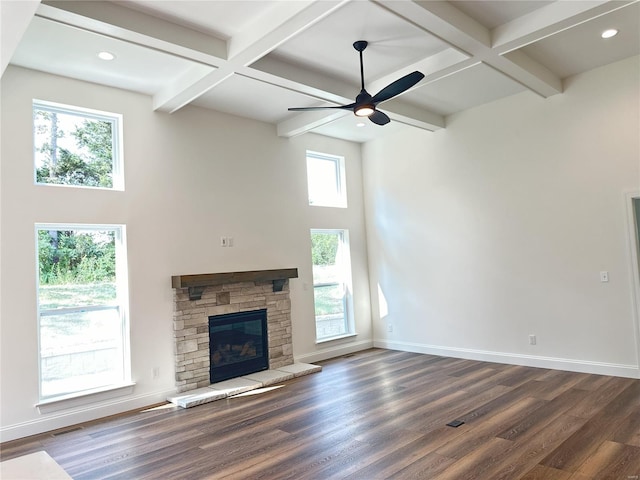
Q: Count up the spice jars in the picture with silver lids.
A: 0